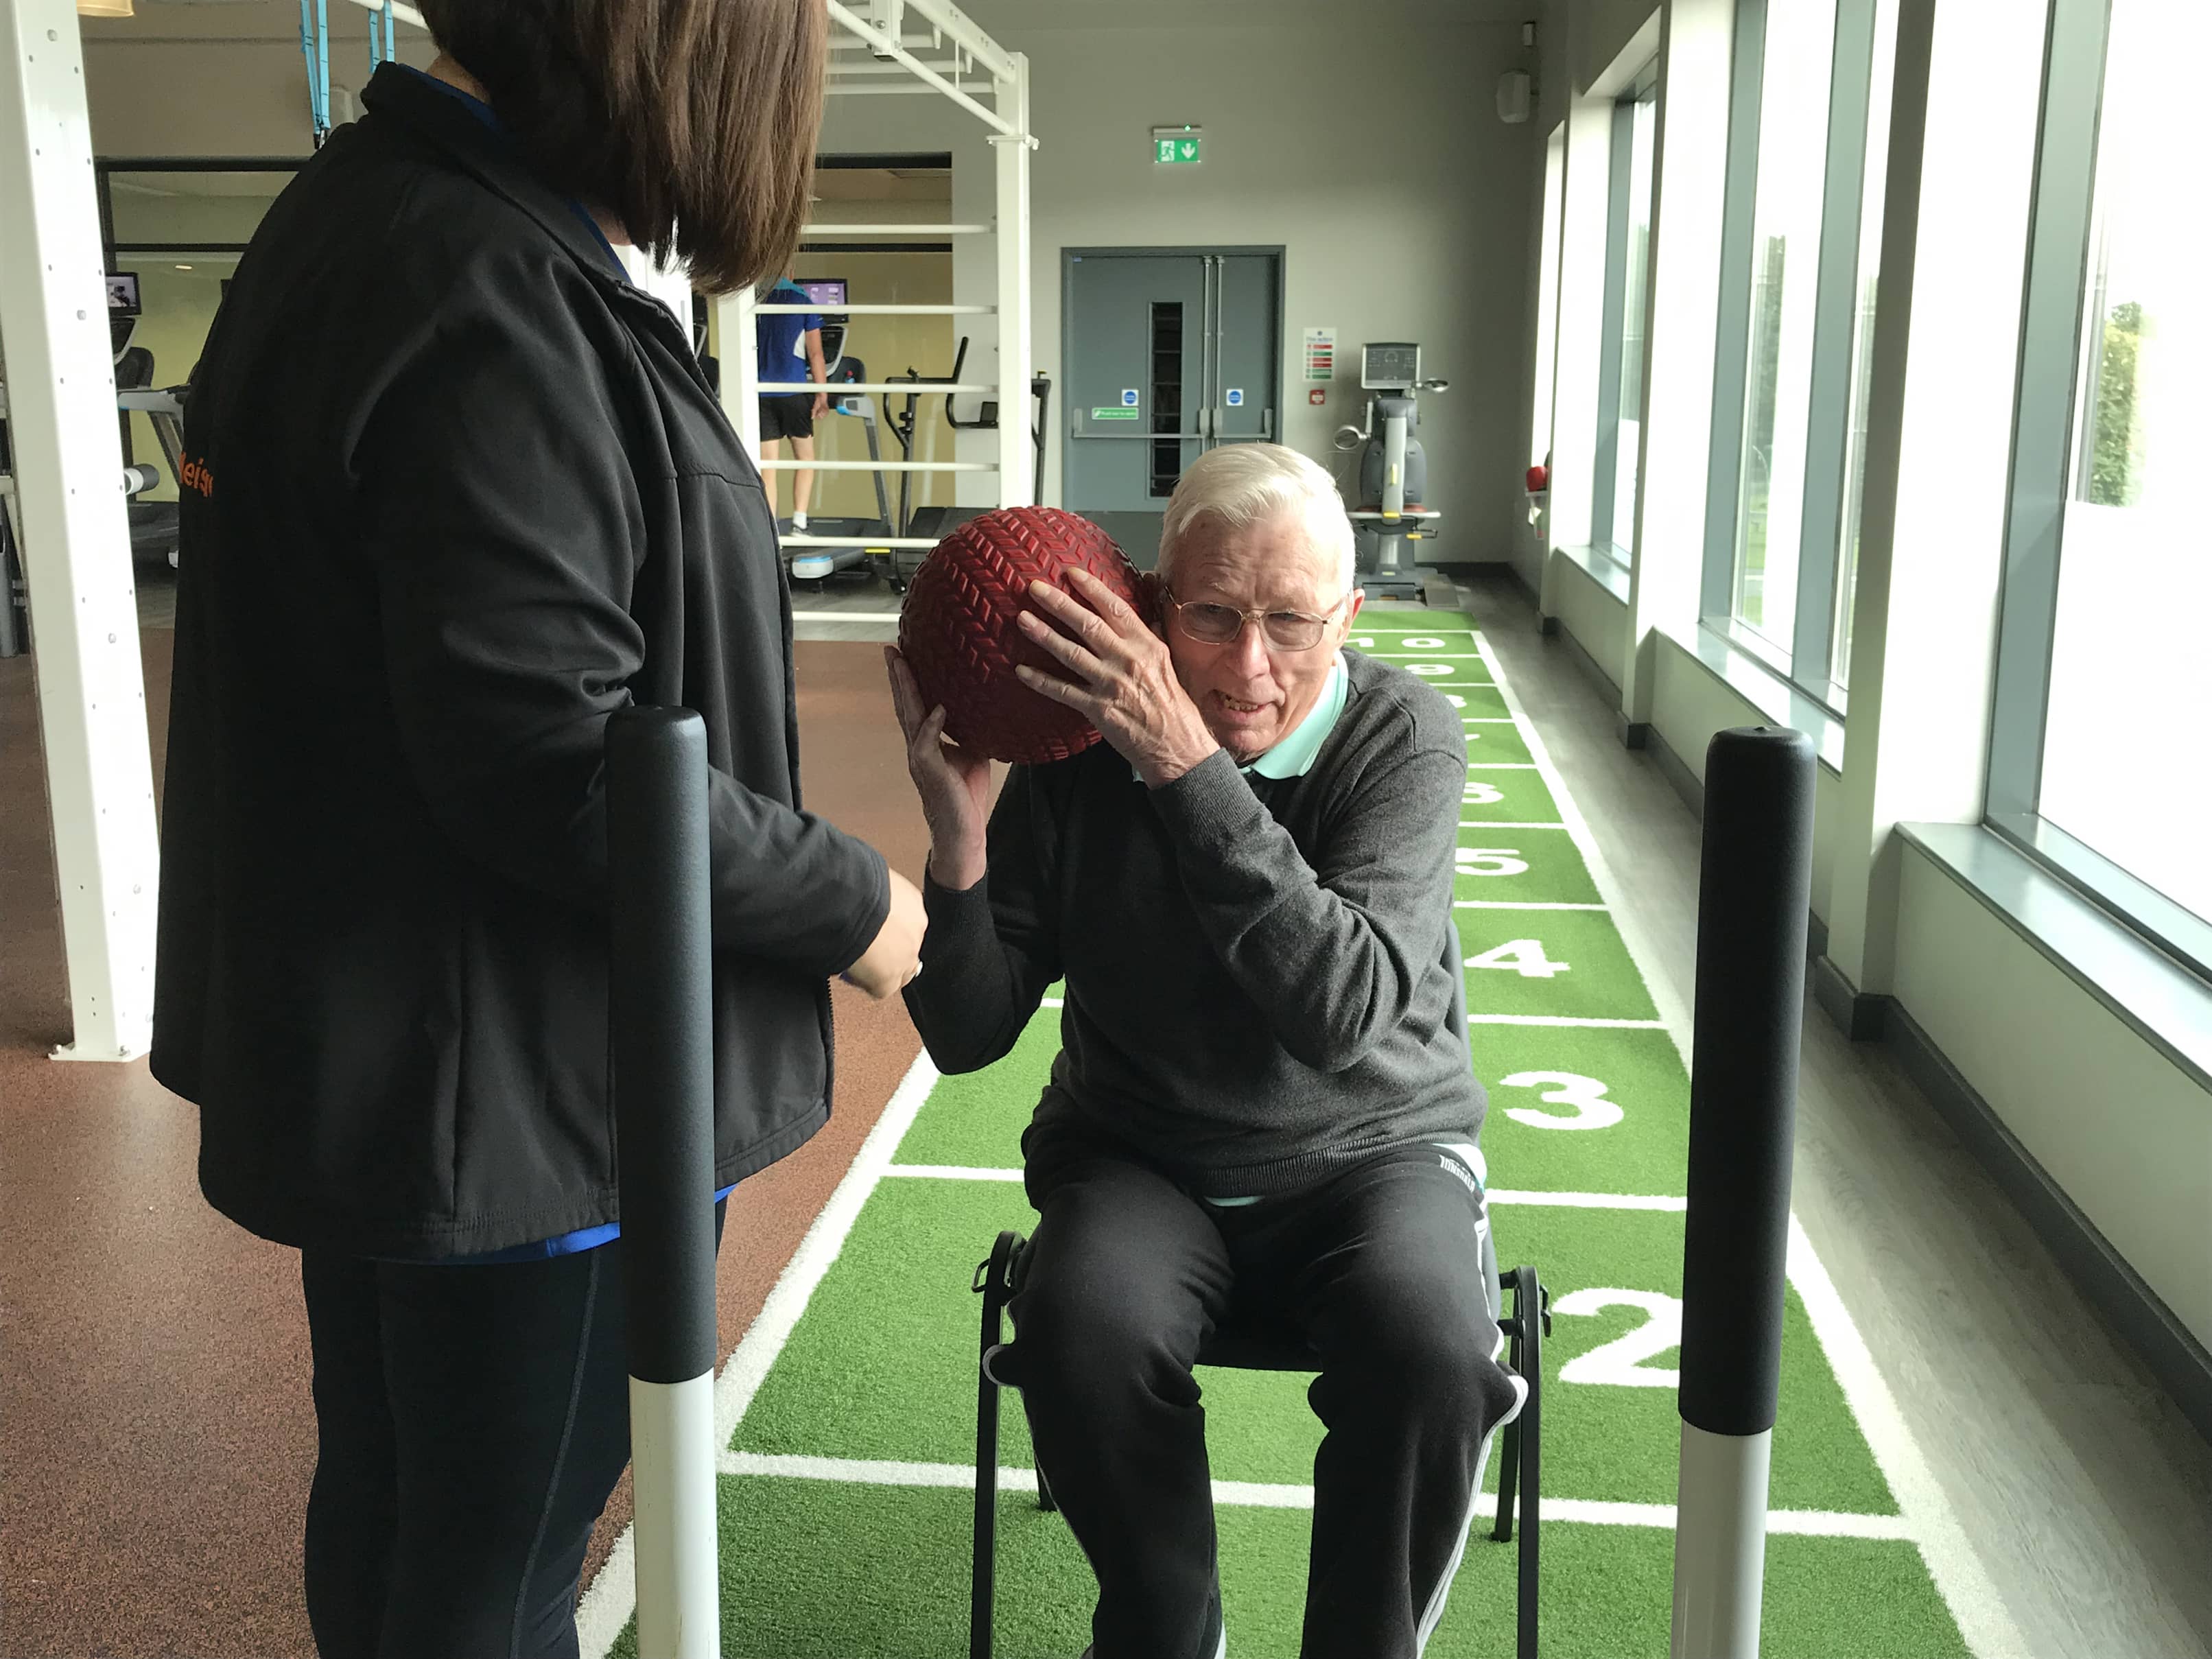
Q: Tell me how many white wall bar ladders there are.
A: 1